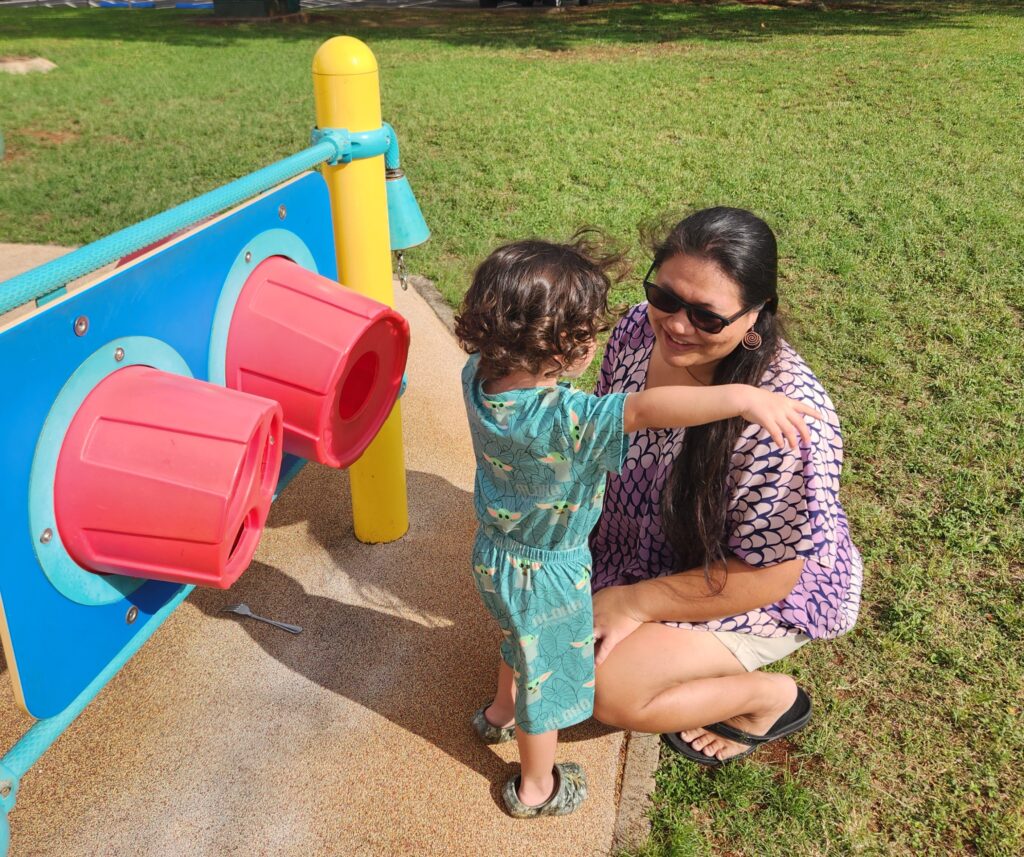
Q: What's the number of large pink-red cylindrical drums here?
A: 2